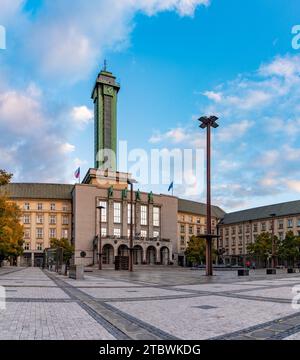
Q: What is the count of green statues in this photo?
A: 4